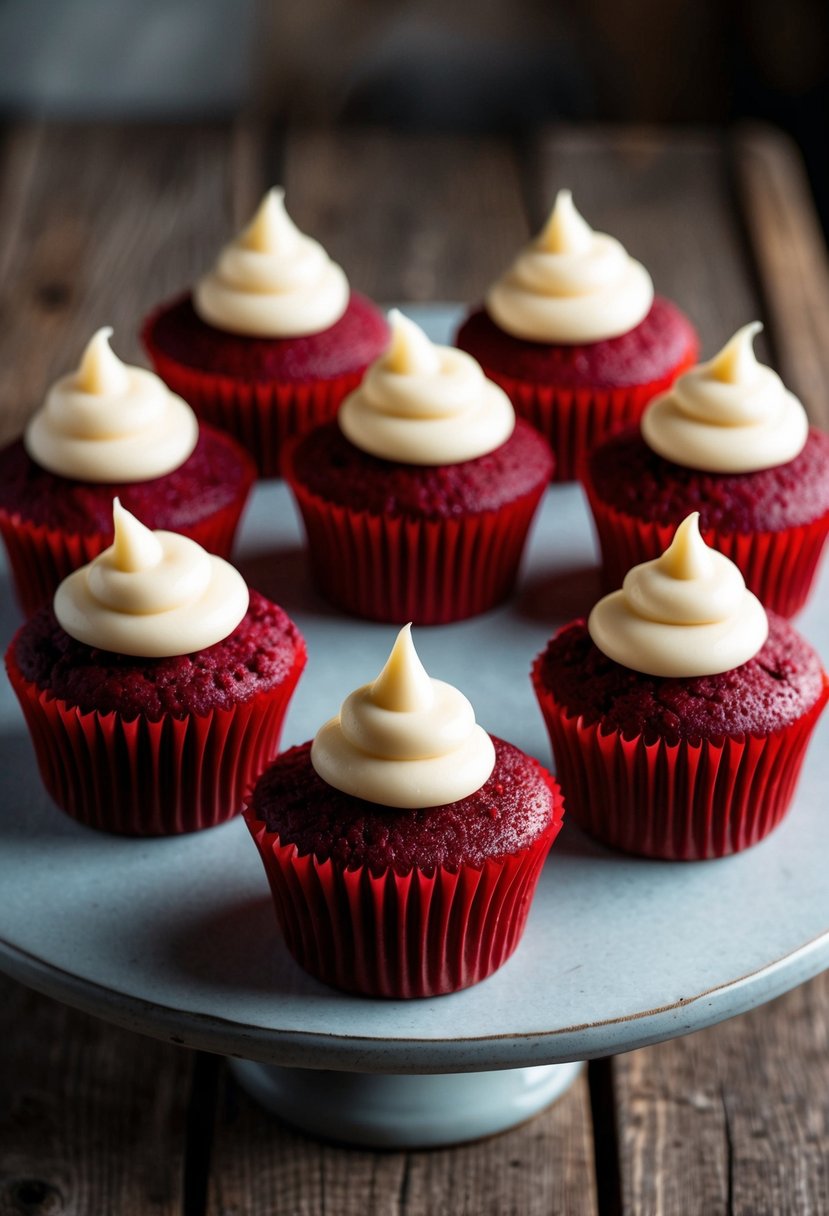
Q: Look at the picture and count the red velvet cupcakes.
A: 8